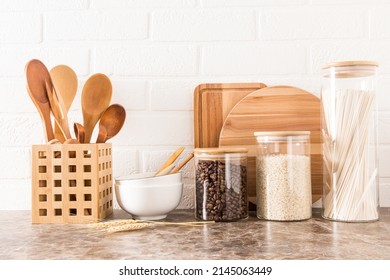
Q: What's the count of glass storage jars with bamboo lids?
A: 3